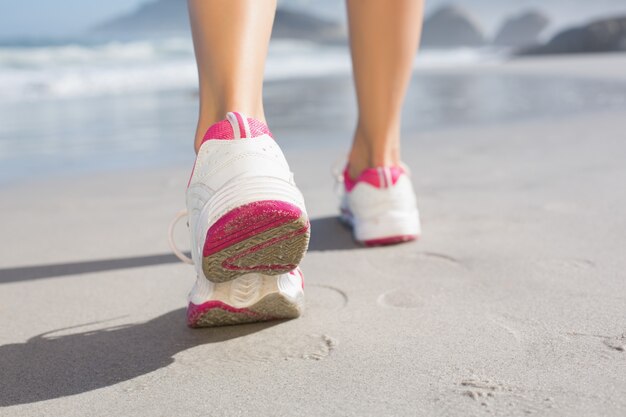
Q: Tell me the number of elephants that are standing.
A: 0